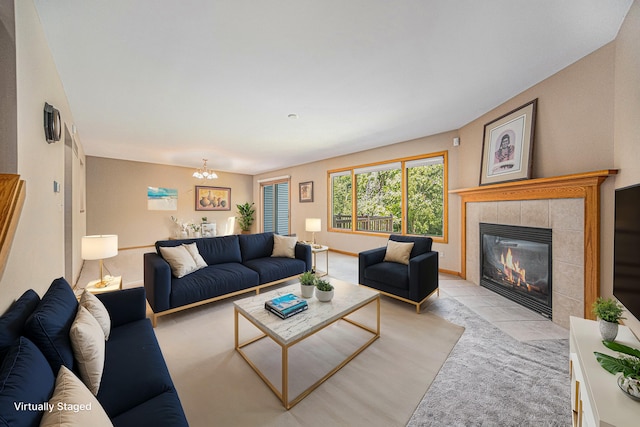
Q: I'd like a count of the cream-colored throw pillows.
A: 7